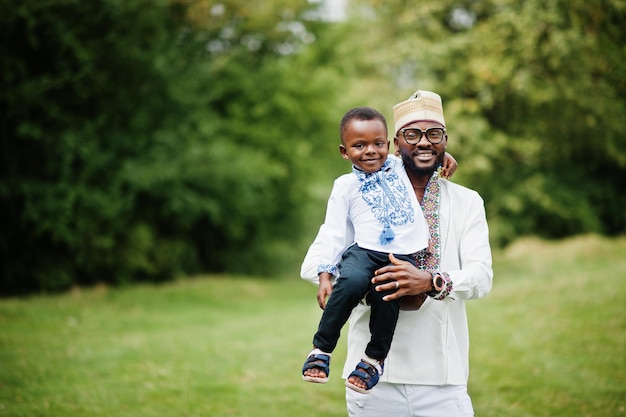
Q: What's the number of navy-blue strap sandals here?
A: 2